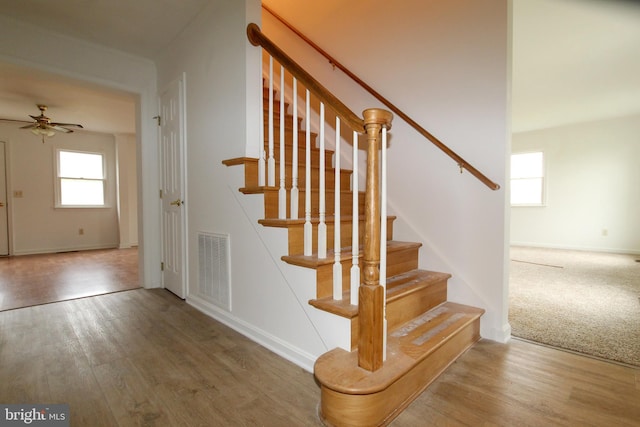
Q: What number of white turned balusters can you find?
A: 9